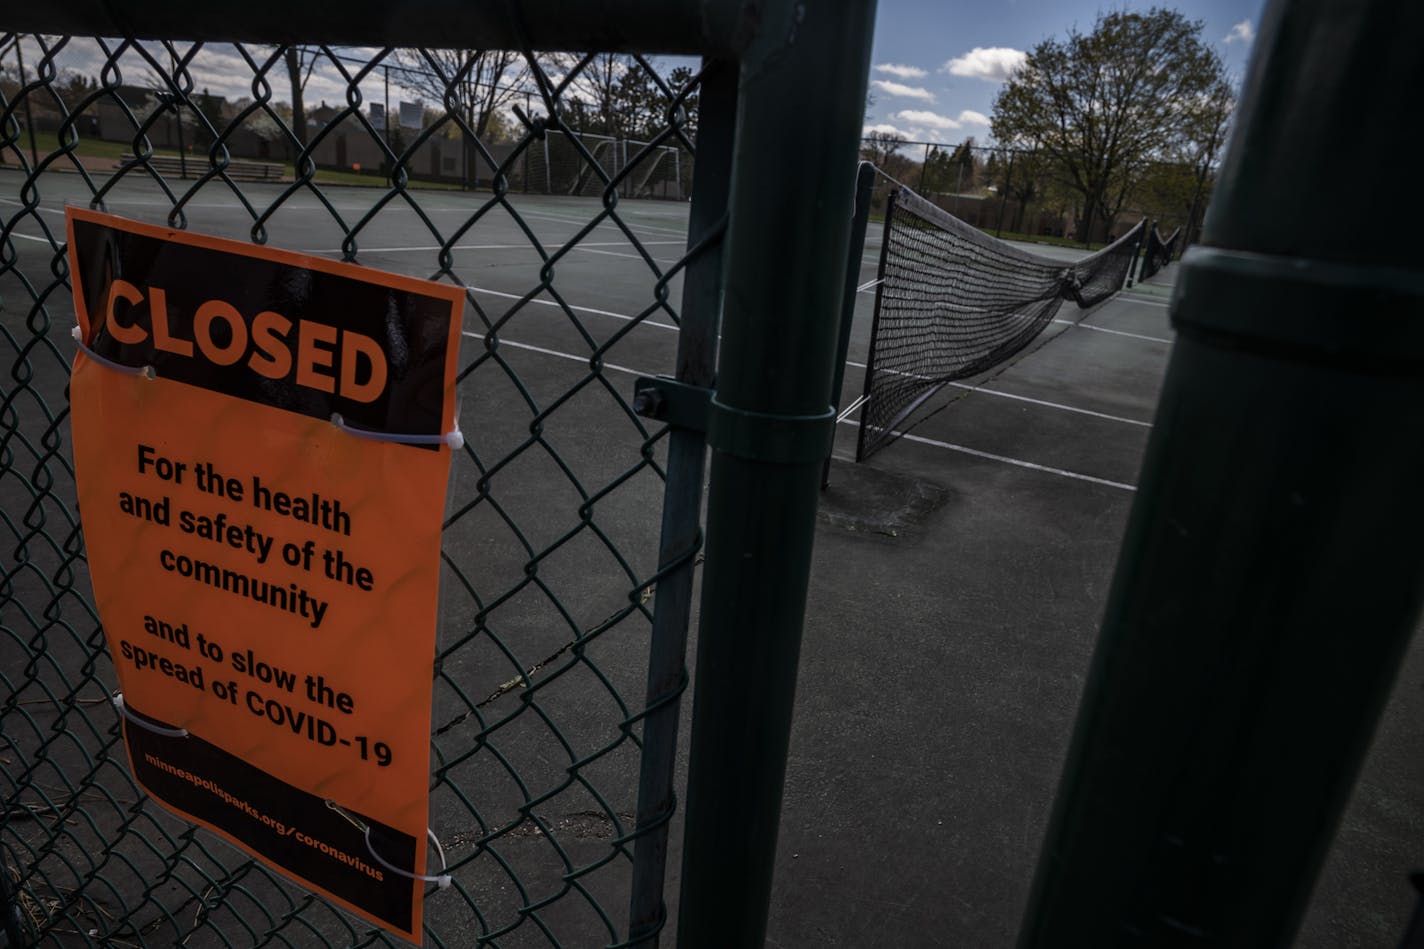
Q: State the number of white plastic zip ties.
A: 4